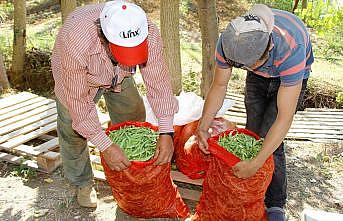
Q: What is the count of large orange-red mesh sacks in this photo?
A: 3